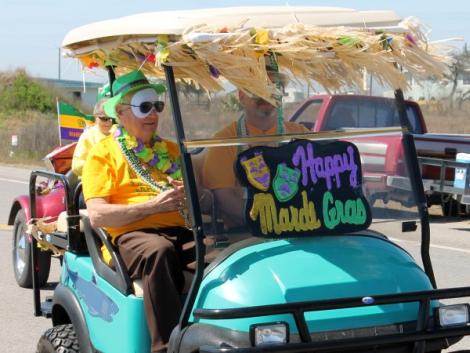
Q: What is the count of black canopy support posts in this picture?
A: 3